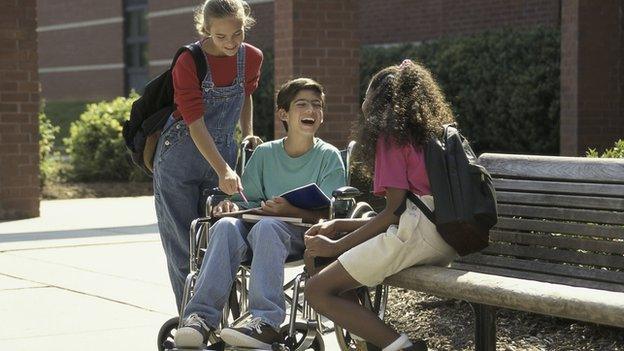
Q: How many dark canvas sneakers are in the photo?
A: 2